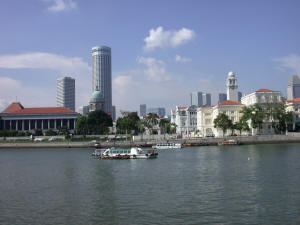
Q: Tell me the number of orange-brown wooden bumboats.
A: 2